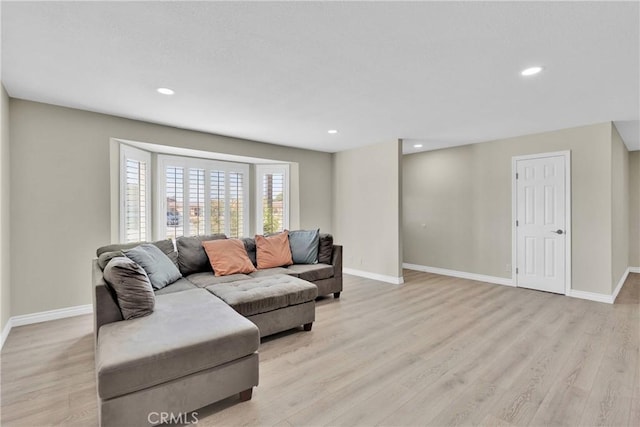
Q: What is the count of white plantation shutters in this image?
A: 6